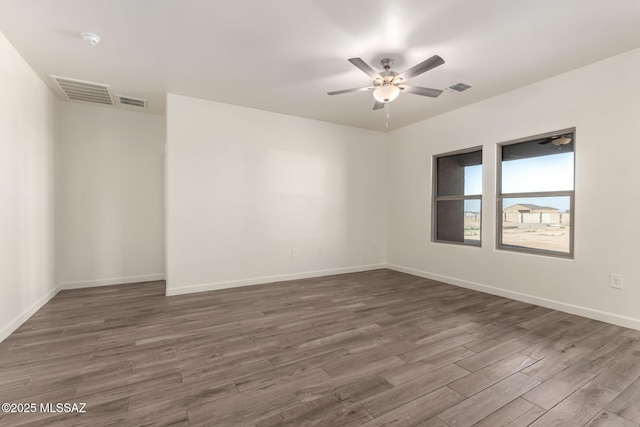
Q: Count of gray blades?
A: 5